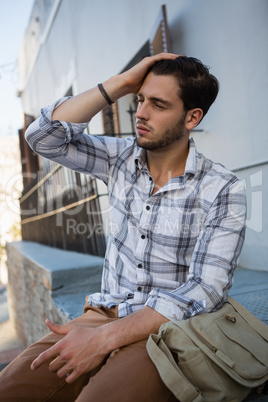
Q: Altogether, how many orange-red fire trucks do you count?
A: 0